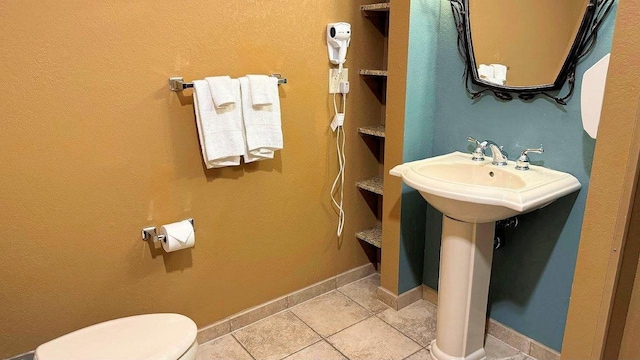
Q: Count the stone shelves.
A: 5